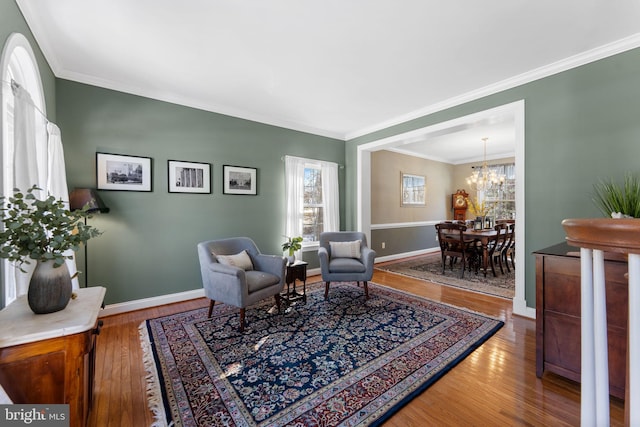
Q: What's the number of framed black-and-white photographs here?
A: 3